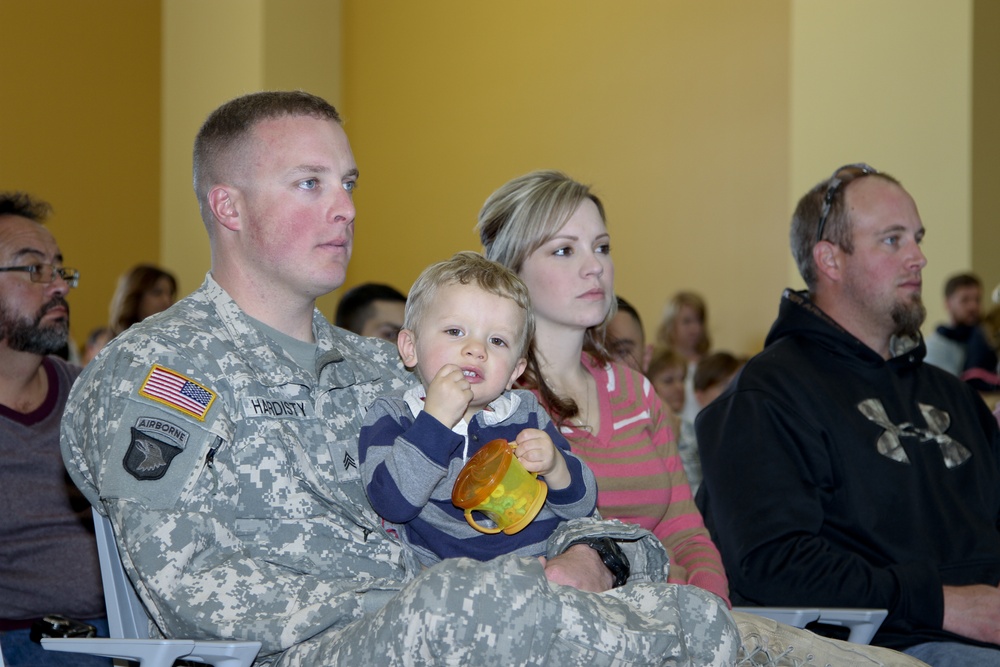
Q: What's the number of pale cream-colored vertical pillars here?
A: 2